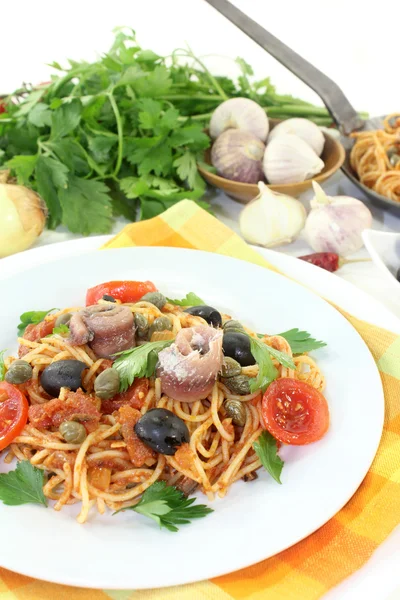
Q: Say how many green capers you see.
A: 11